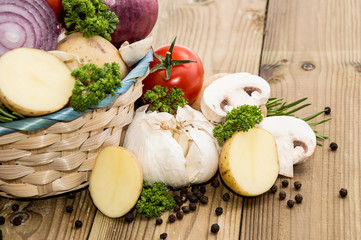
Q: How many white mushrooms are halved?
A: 2